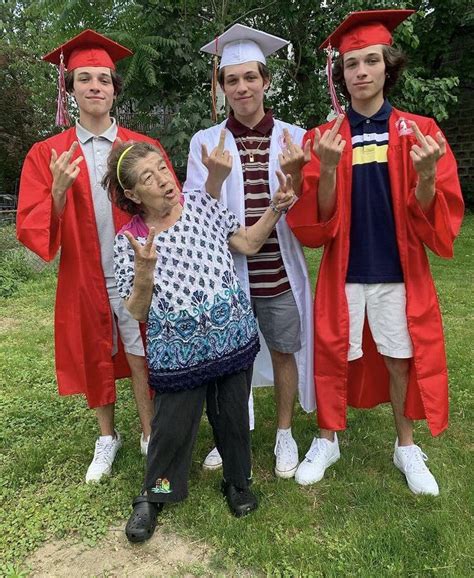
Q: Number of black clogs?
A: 2